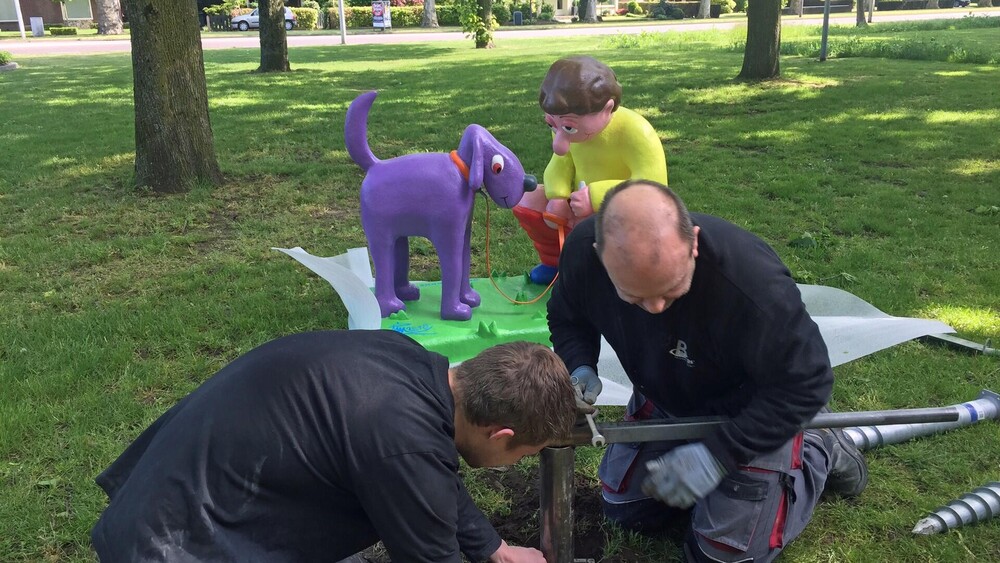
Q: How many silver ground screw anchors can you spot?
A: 2